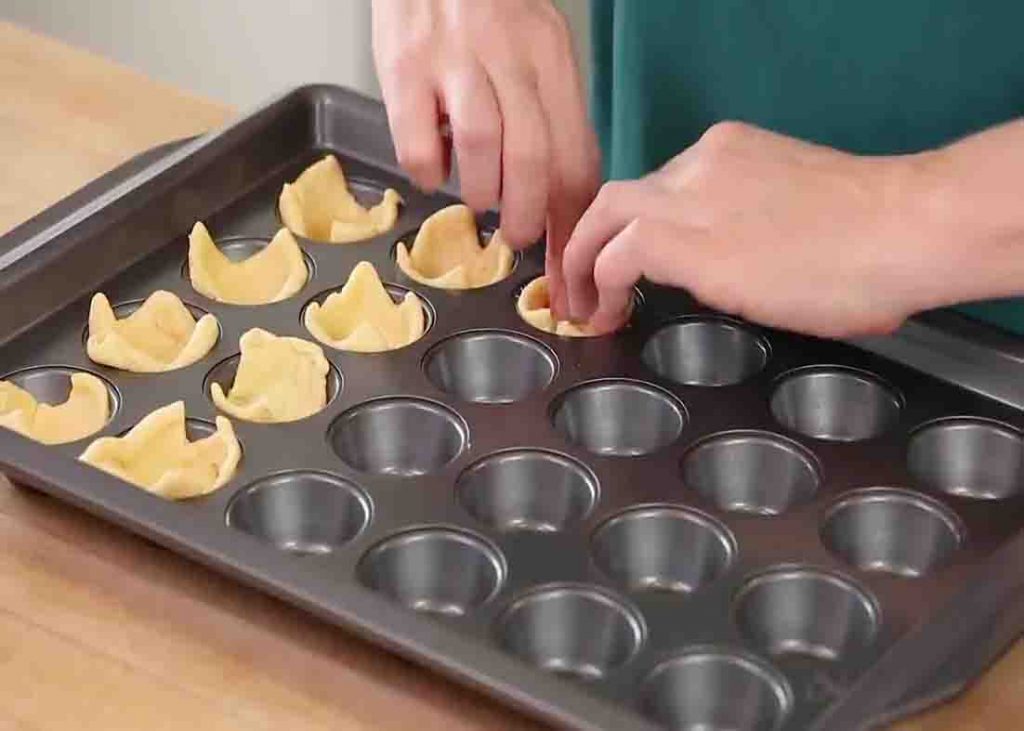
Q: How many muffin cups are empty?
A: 15